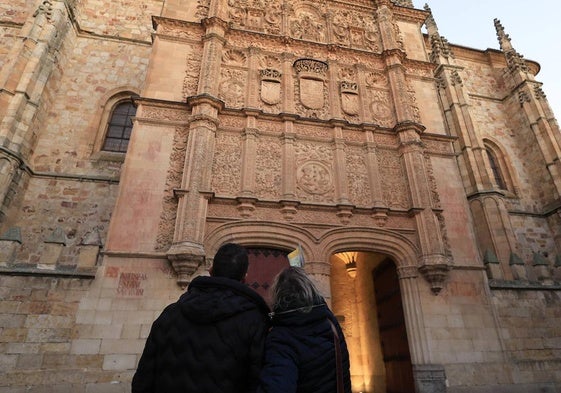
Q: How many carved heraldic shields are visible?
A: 3